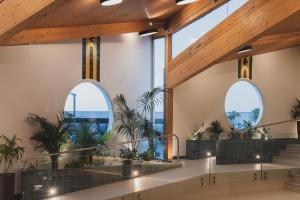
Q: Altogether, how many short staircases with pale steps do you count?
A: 2